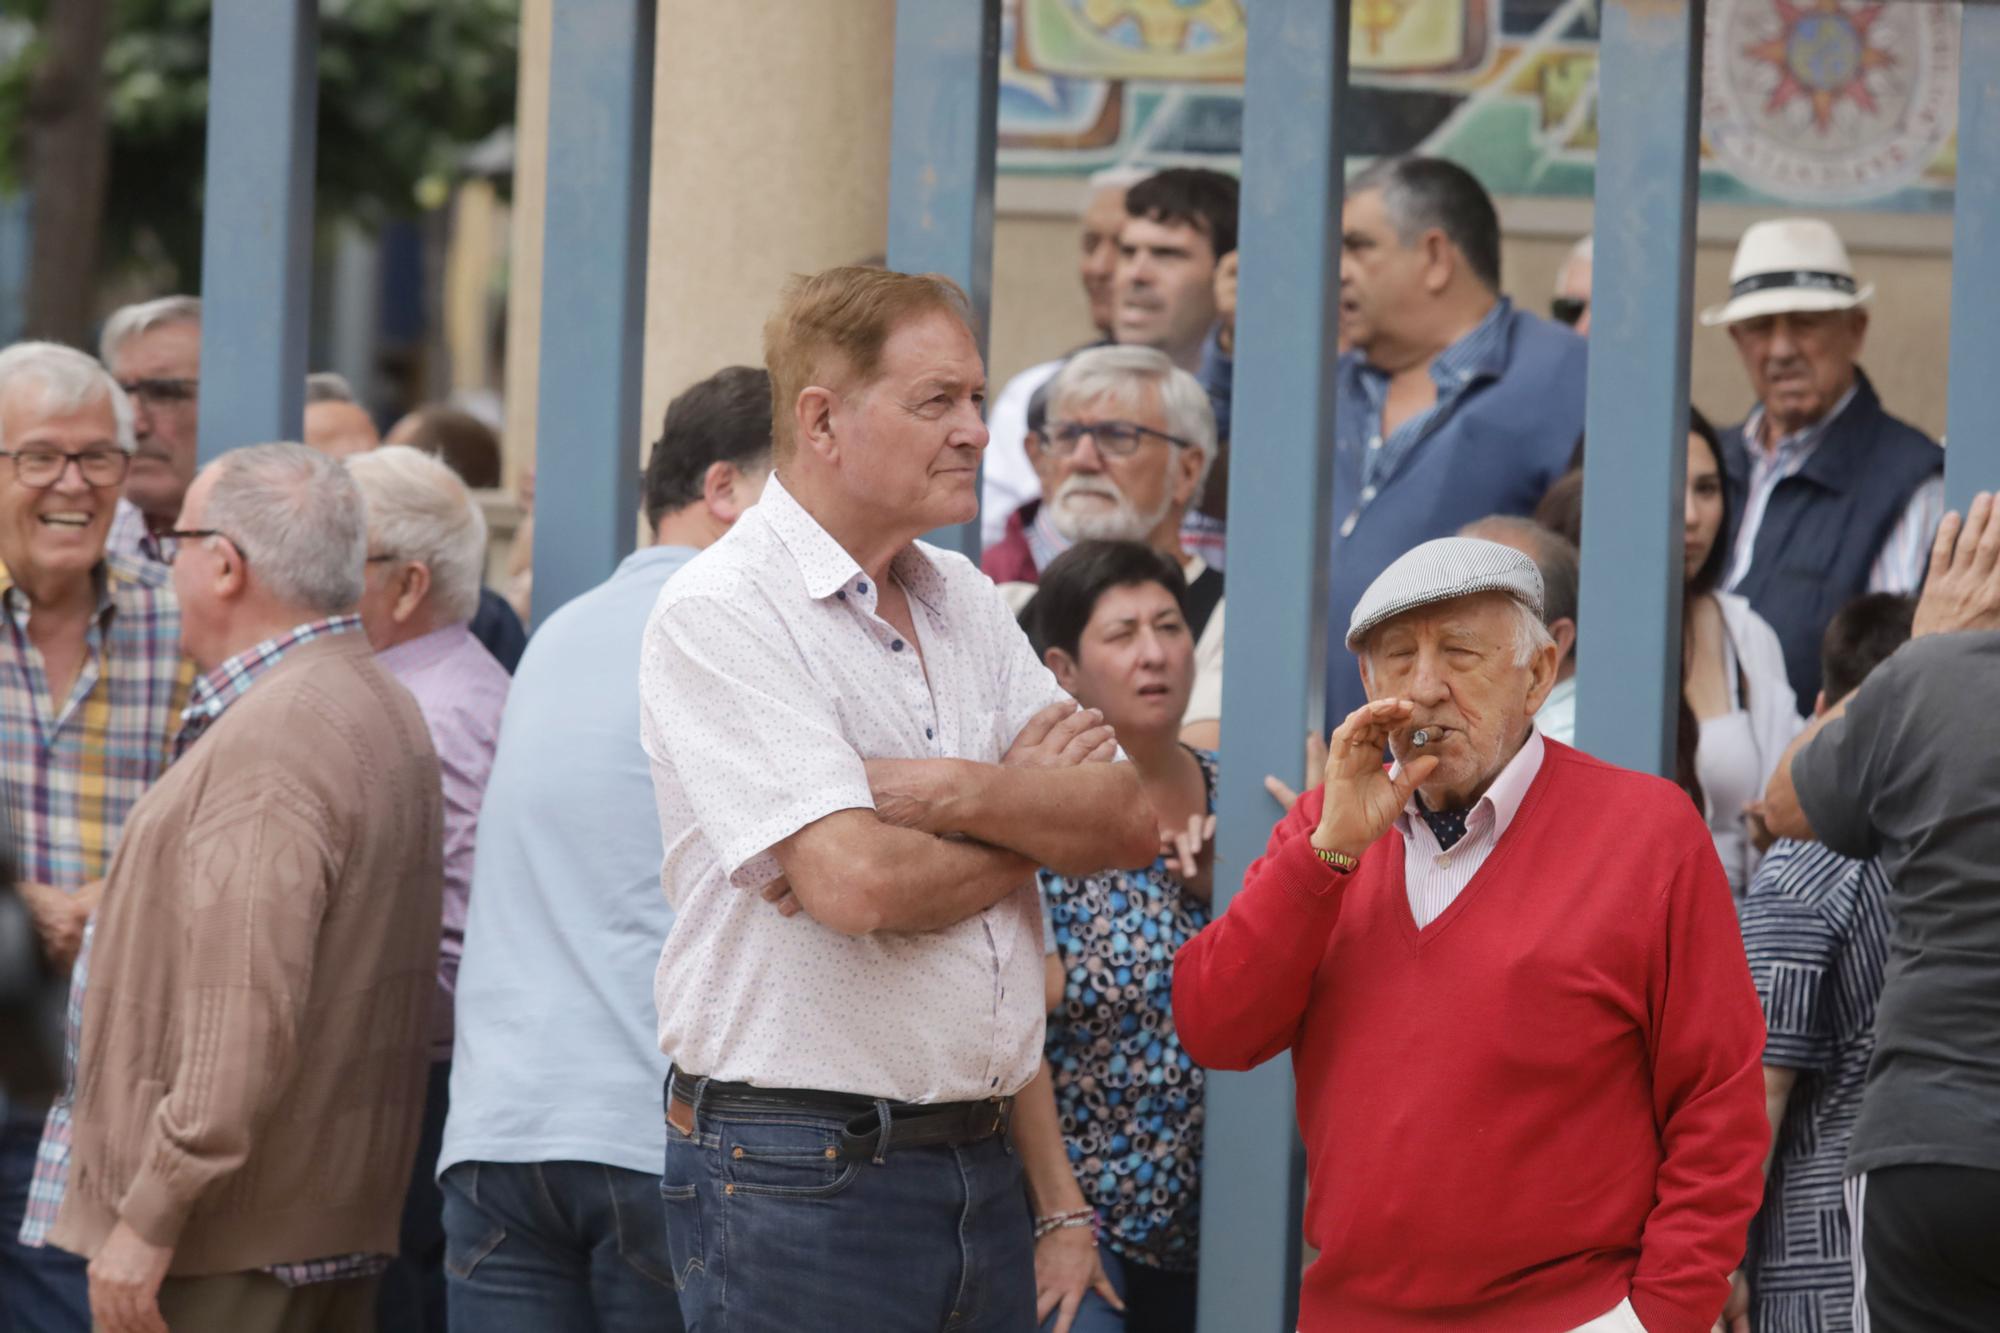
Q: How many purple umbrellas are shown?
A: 0